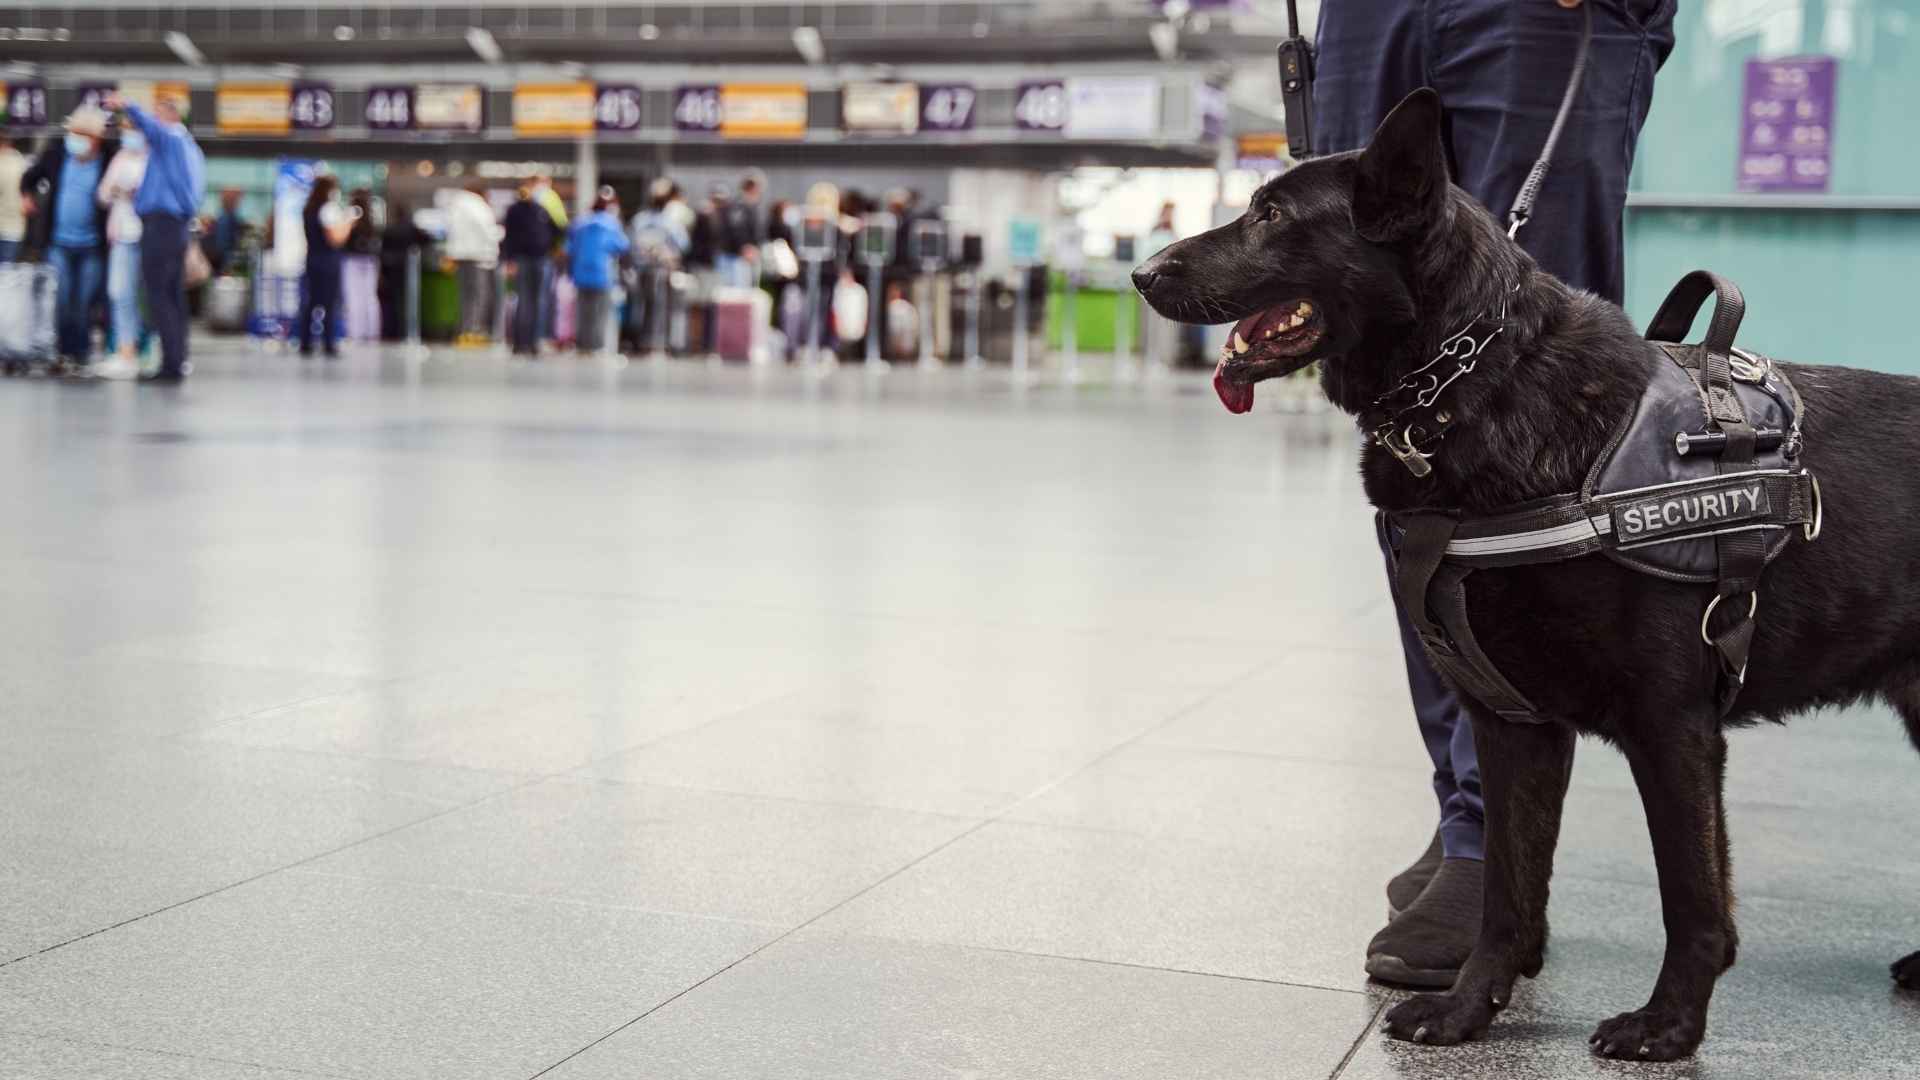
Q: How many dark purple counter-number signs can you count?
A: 8